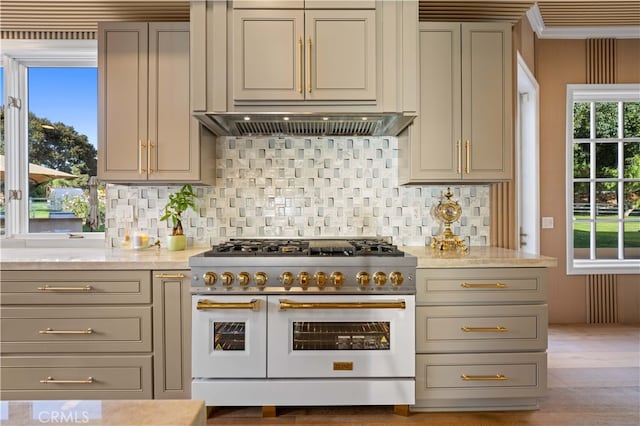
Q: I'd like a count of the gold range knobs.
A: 11